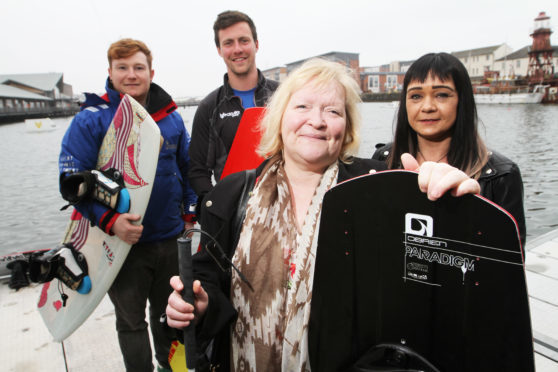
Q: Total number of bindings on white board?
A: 2